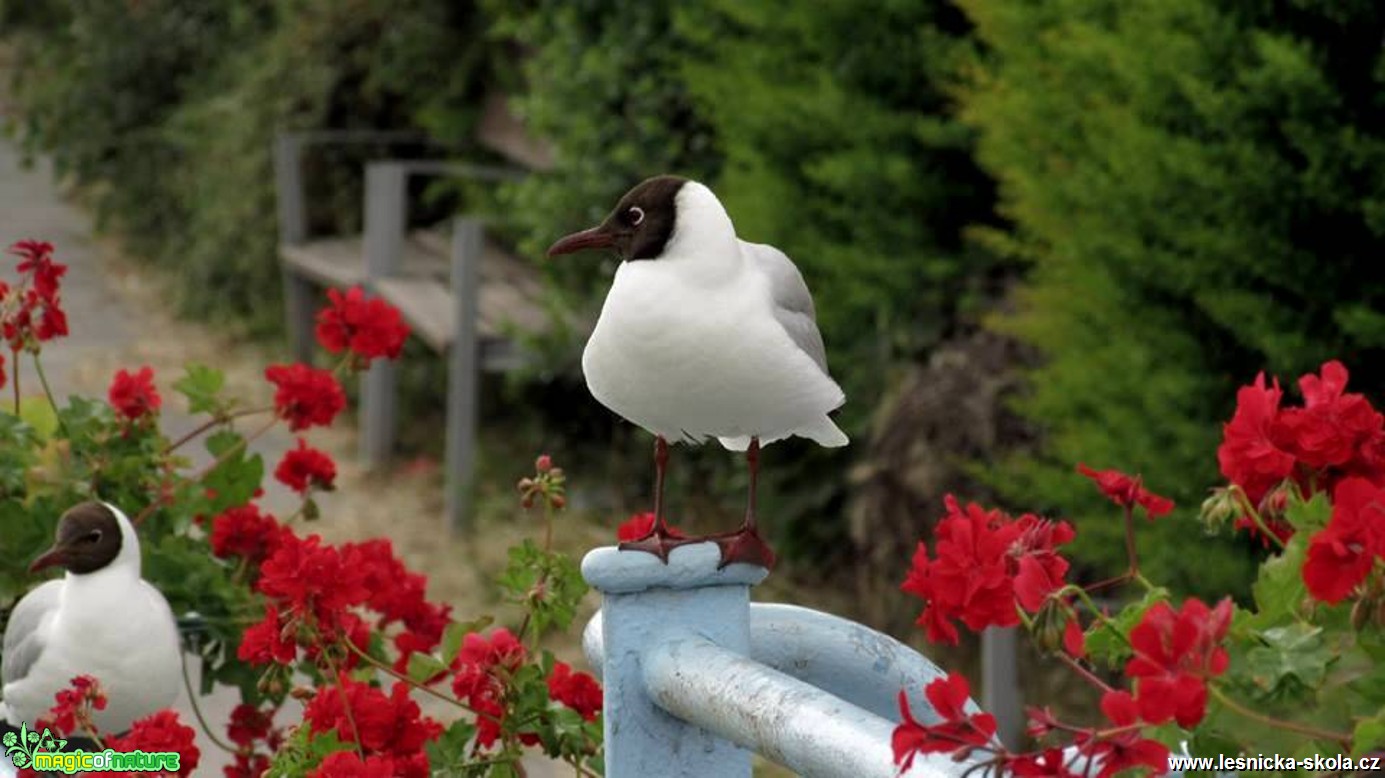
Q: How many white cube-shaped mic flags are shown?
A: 0